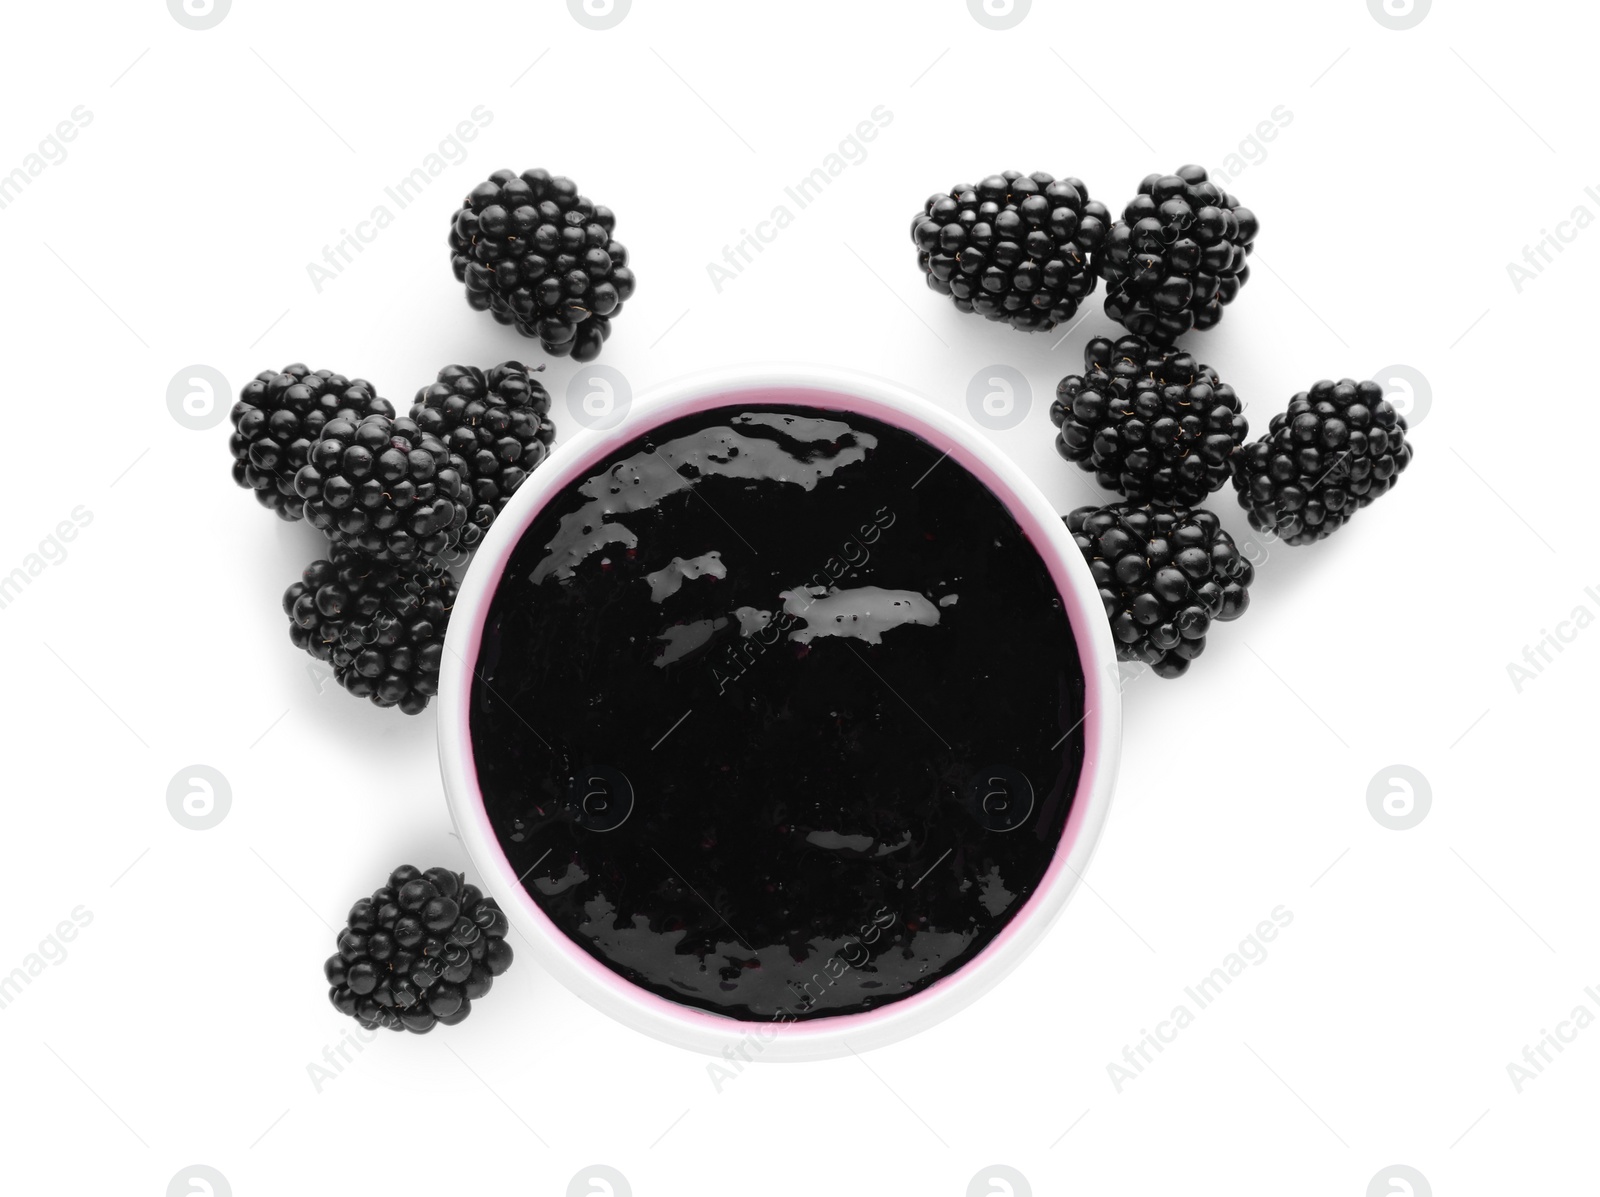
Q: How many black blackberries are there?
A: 11